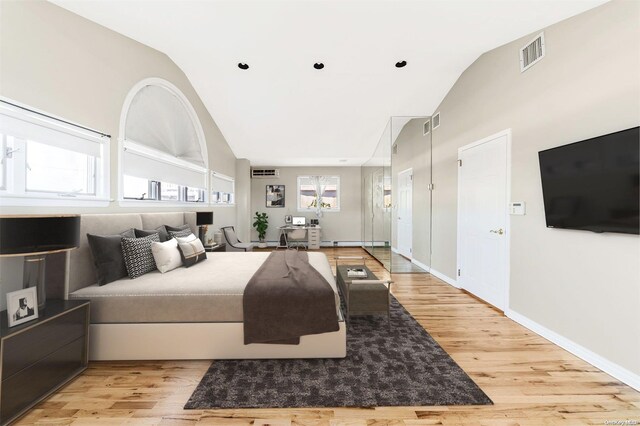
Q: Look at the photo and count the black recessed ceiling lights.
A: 3